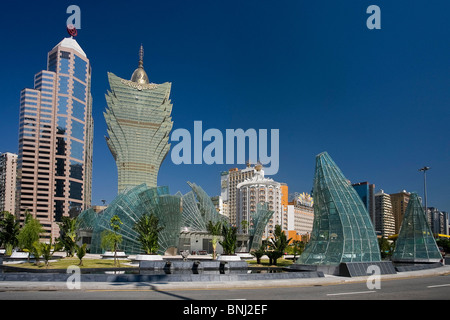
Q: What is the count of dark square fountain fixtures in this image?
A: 3